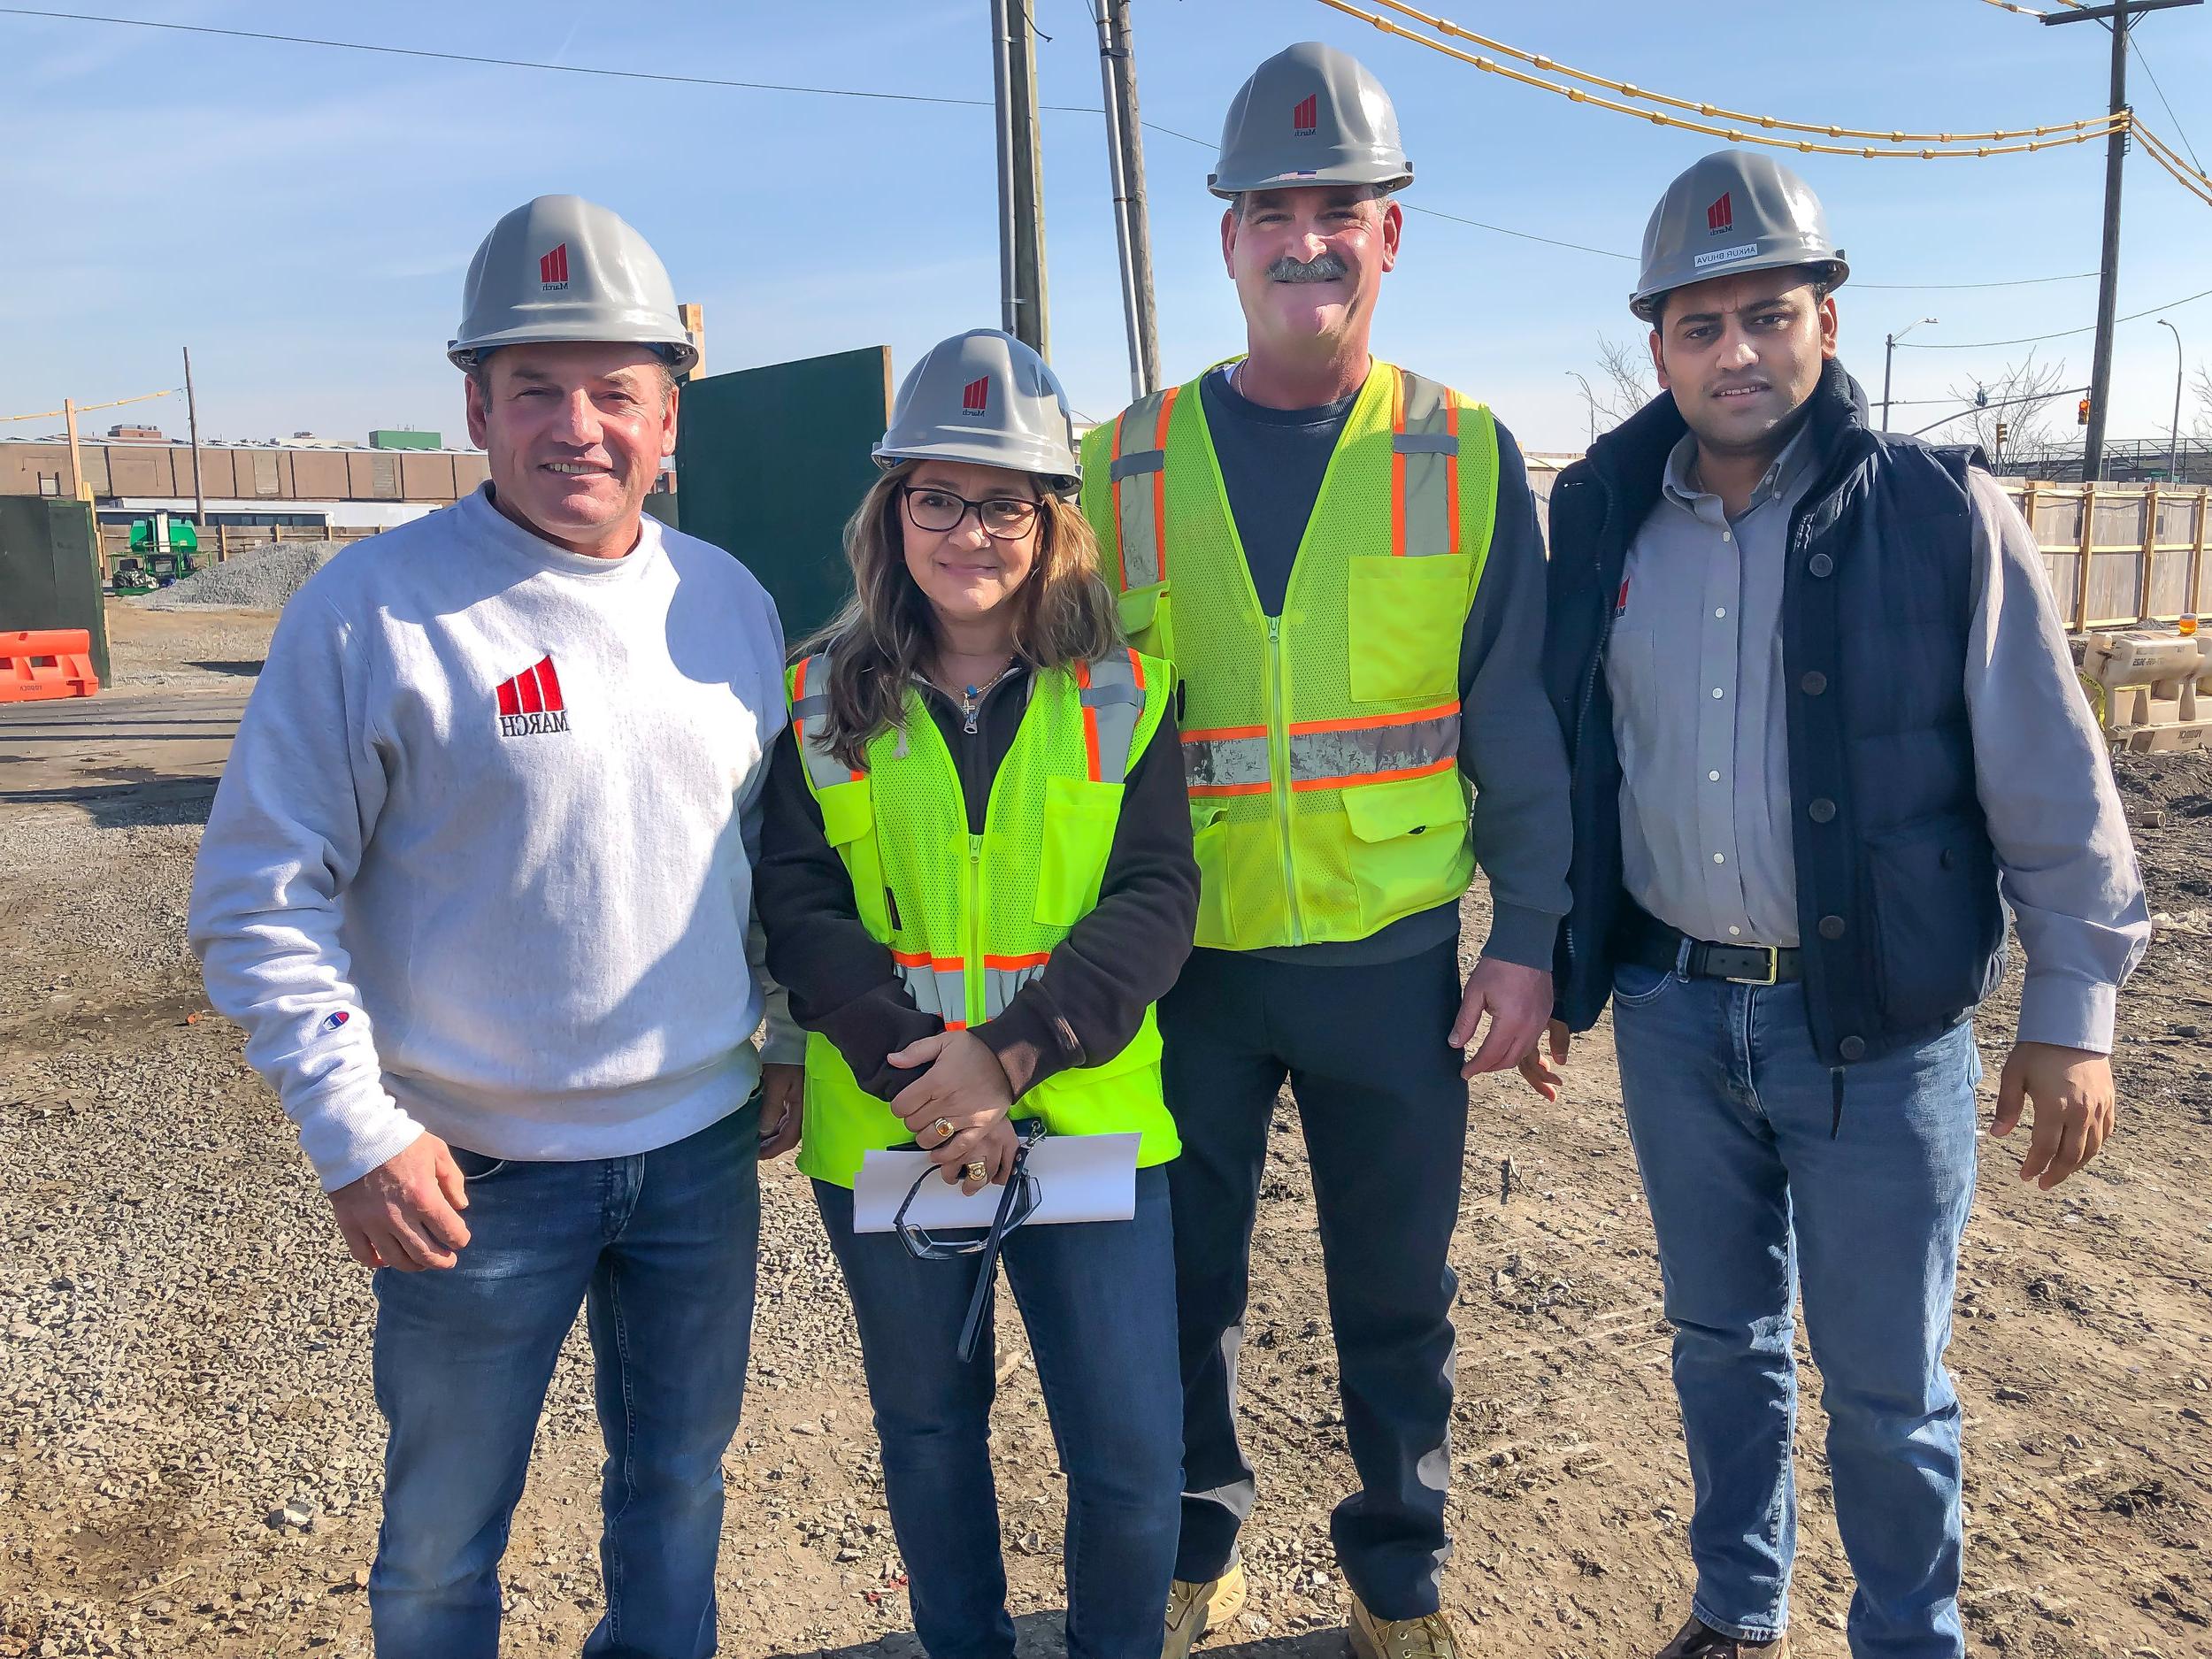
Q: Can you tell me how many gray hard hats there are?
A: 4